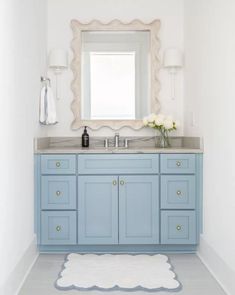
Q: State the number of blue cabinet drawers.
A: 6